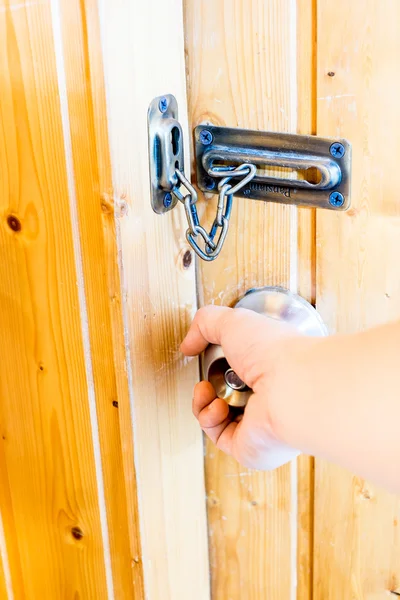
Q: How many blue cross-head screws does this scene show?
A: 6